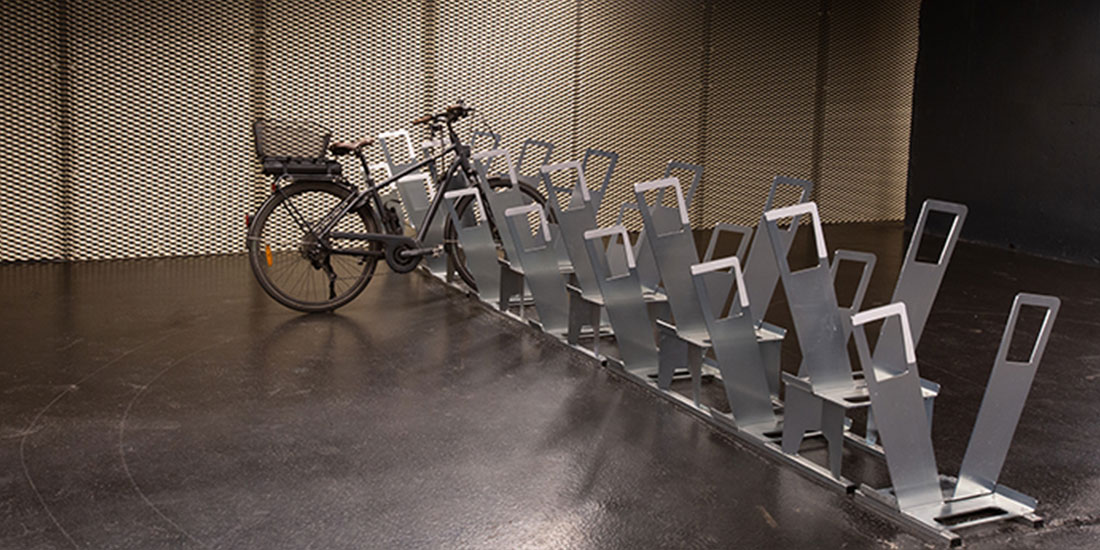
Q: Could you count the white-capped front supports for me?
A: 13